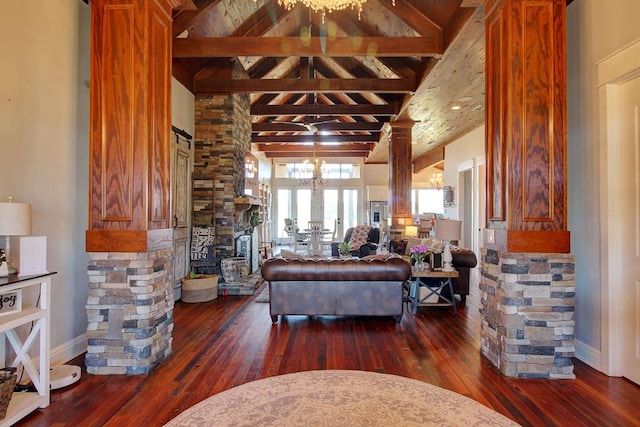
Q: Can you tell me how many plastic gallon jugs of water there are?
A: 0